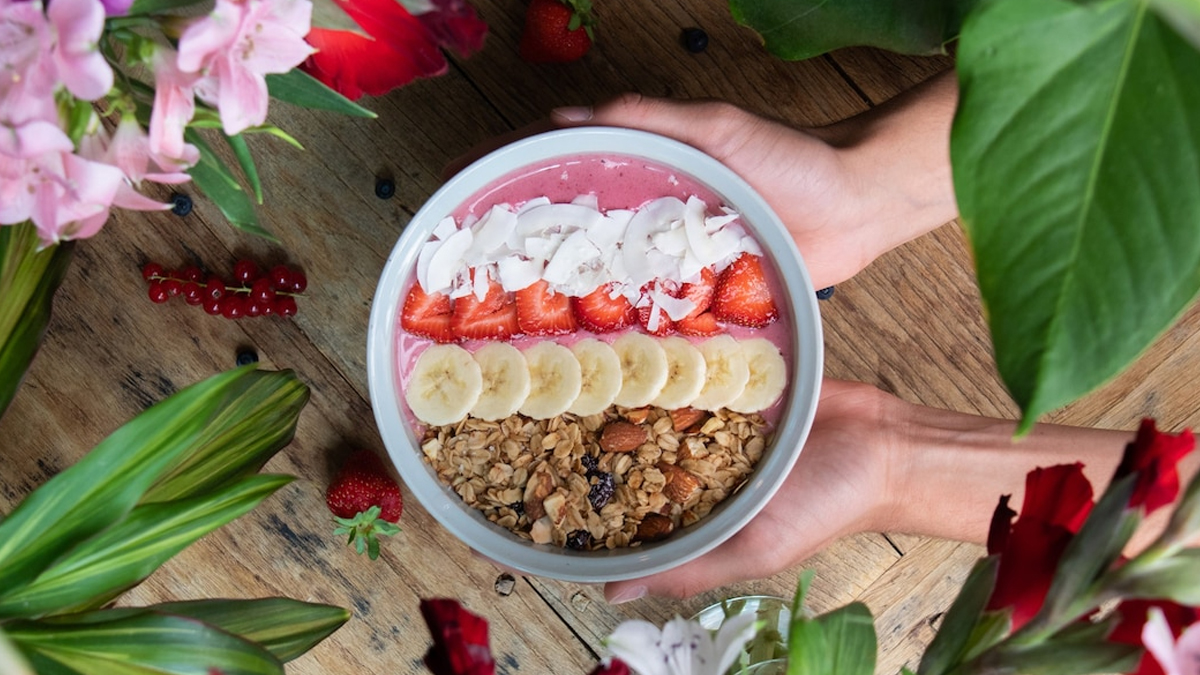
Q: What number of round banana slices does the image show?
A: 8